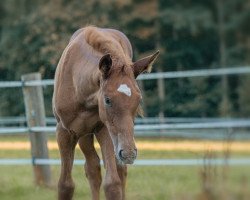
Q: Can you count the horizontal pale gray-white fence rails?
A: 3